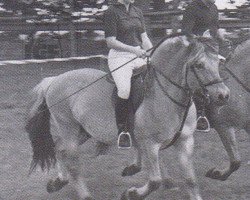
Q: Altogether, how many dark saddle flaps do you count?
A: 1